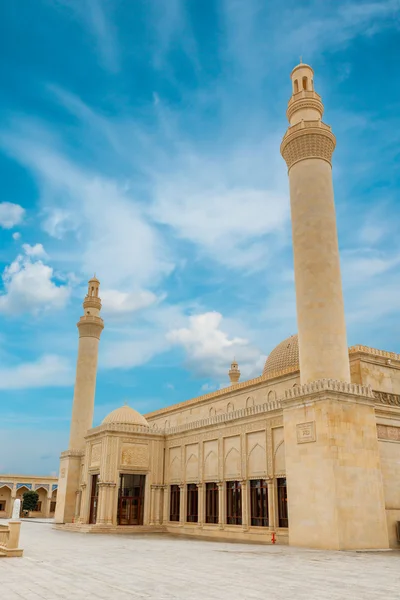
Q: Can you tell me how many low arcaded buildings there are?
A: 1